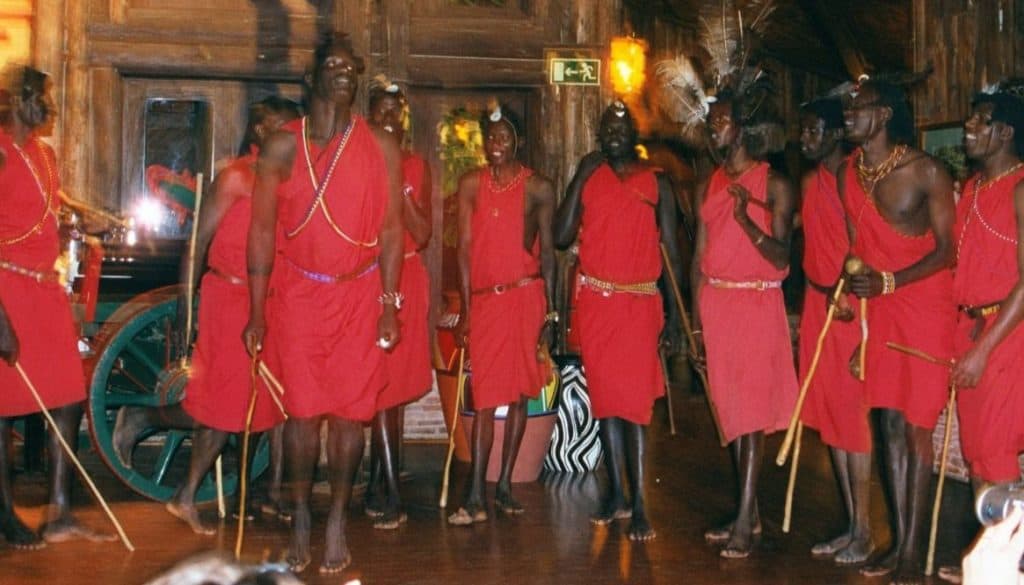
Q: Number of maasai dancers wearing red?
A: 10